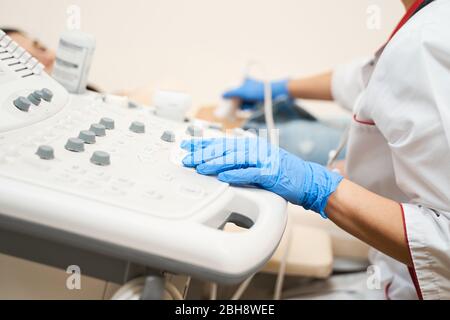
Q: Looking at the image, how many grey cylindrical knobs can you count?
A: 12